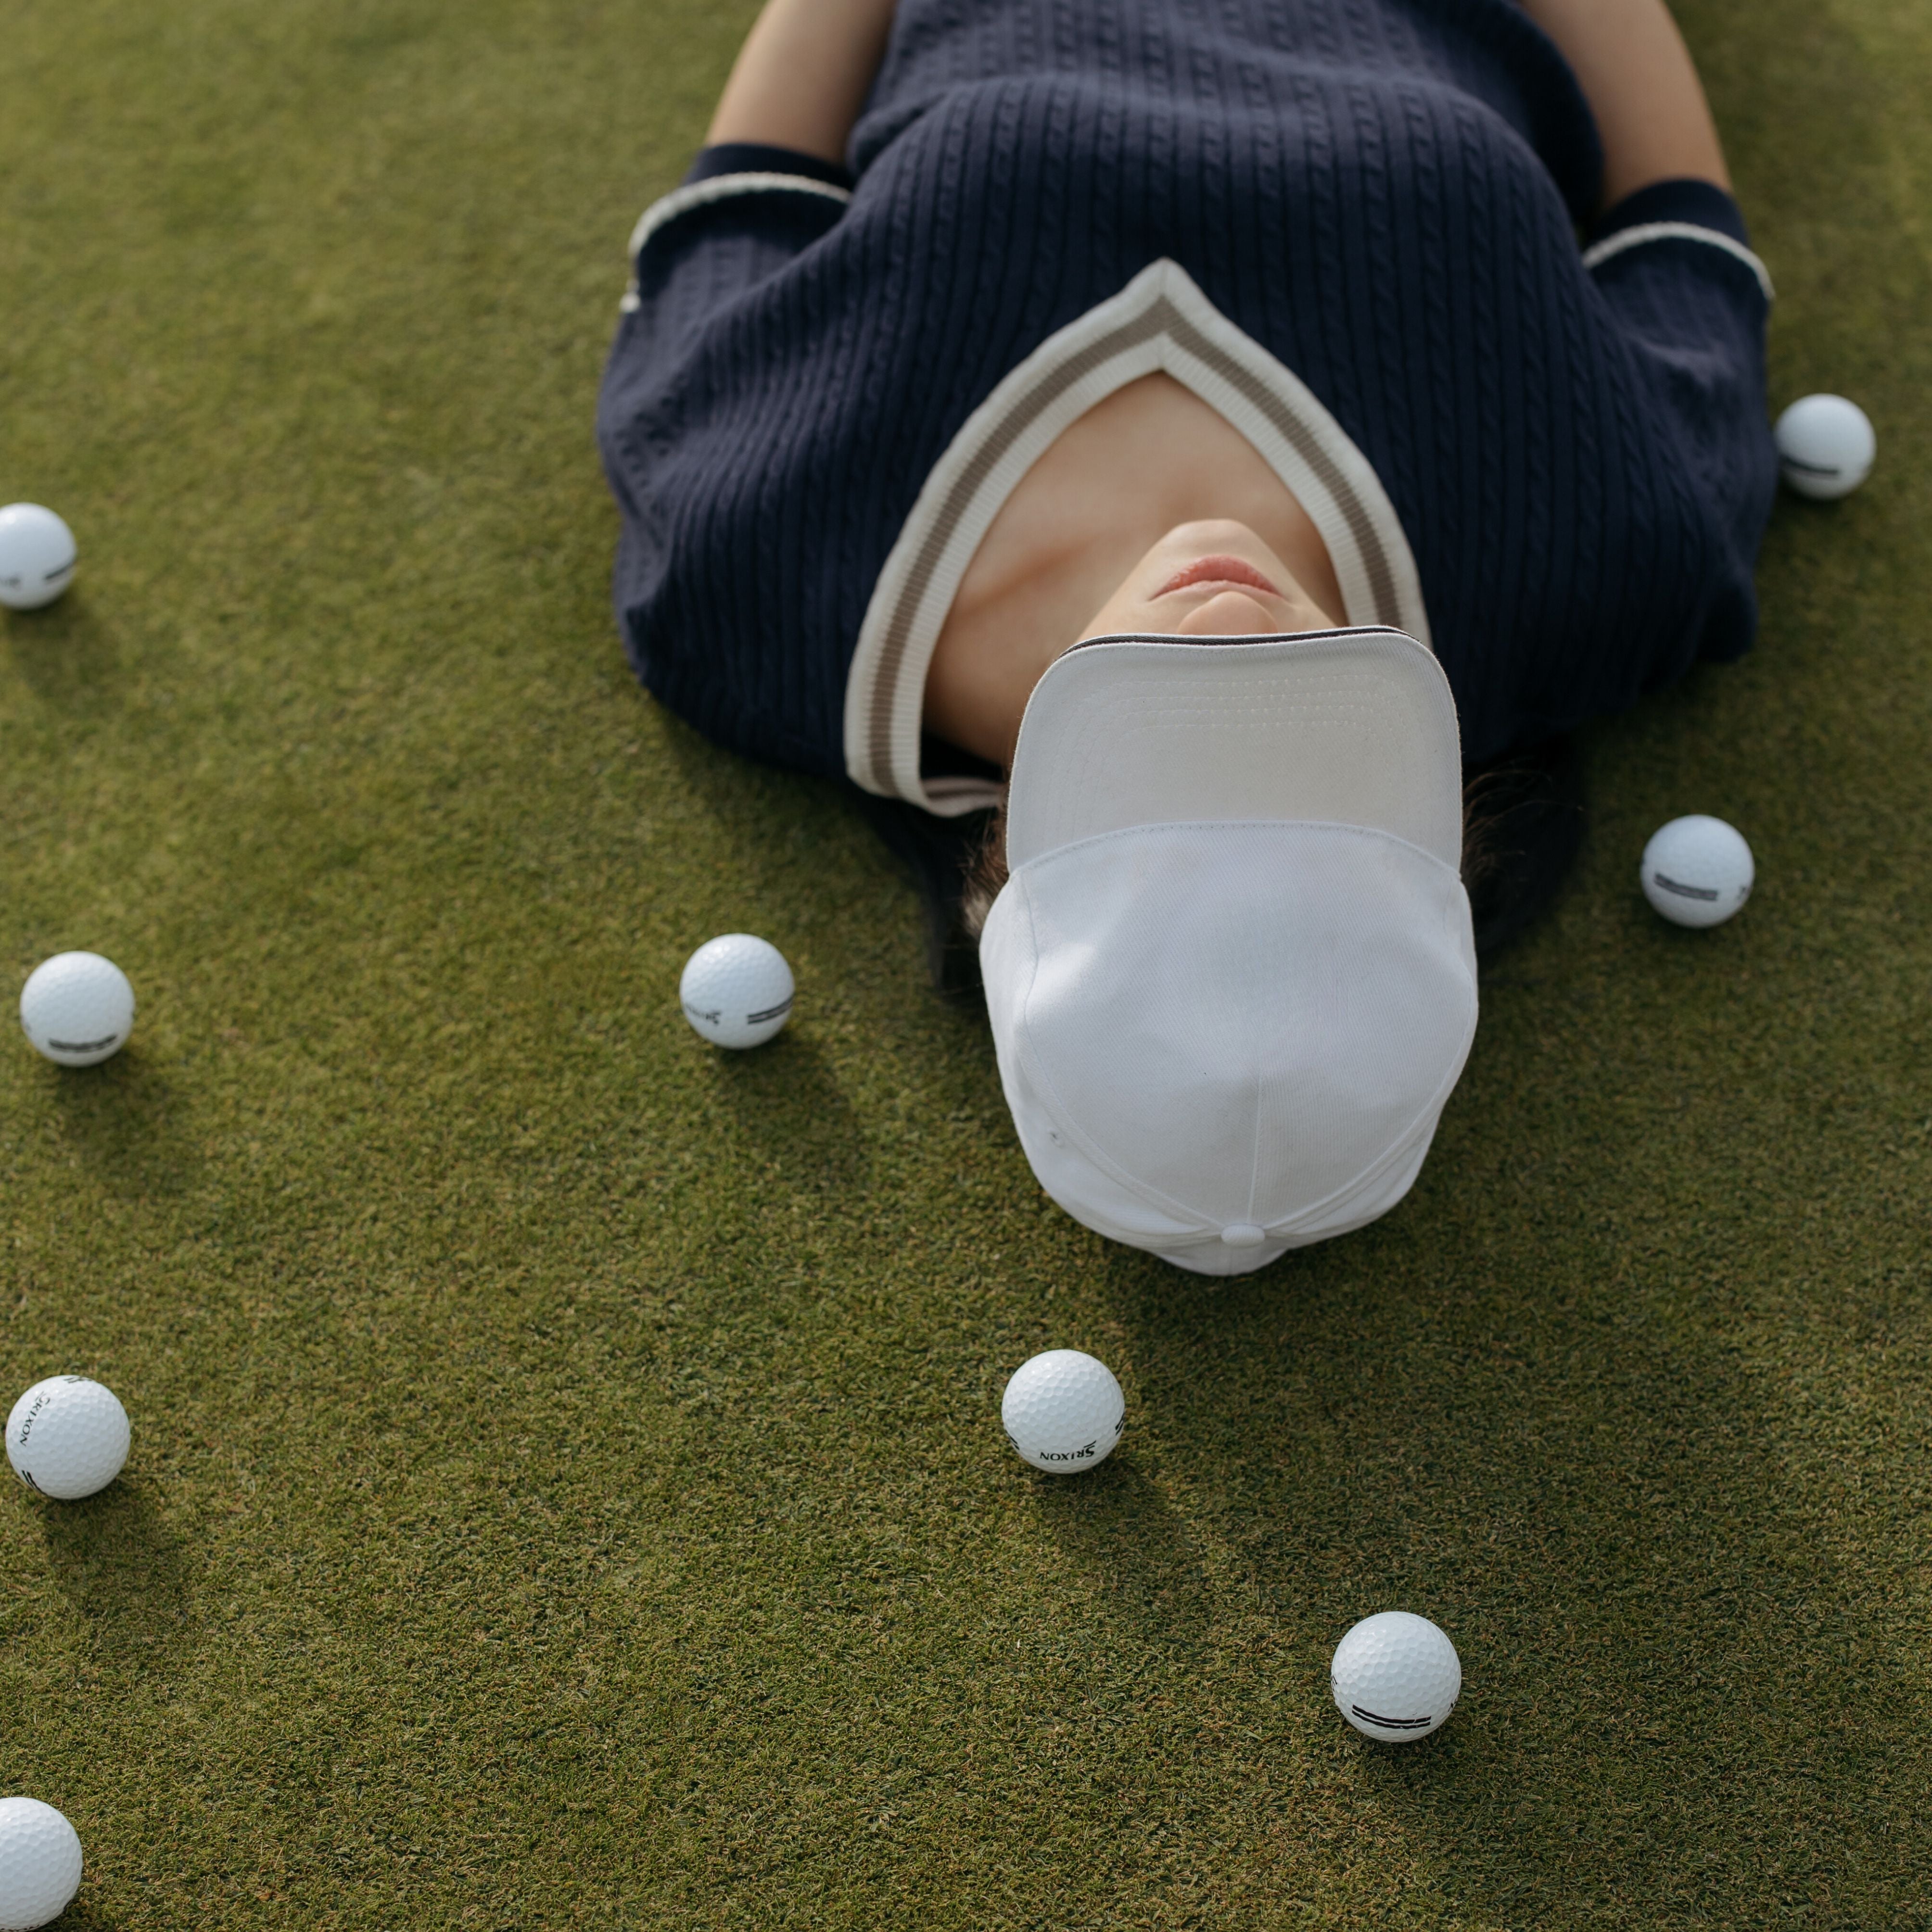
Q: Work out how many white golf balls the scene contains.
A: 9